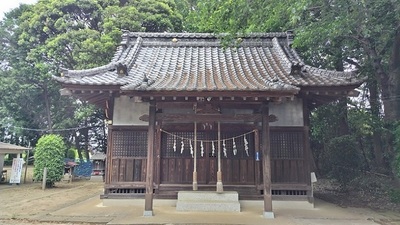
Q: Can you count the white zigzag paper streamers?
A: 8